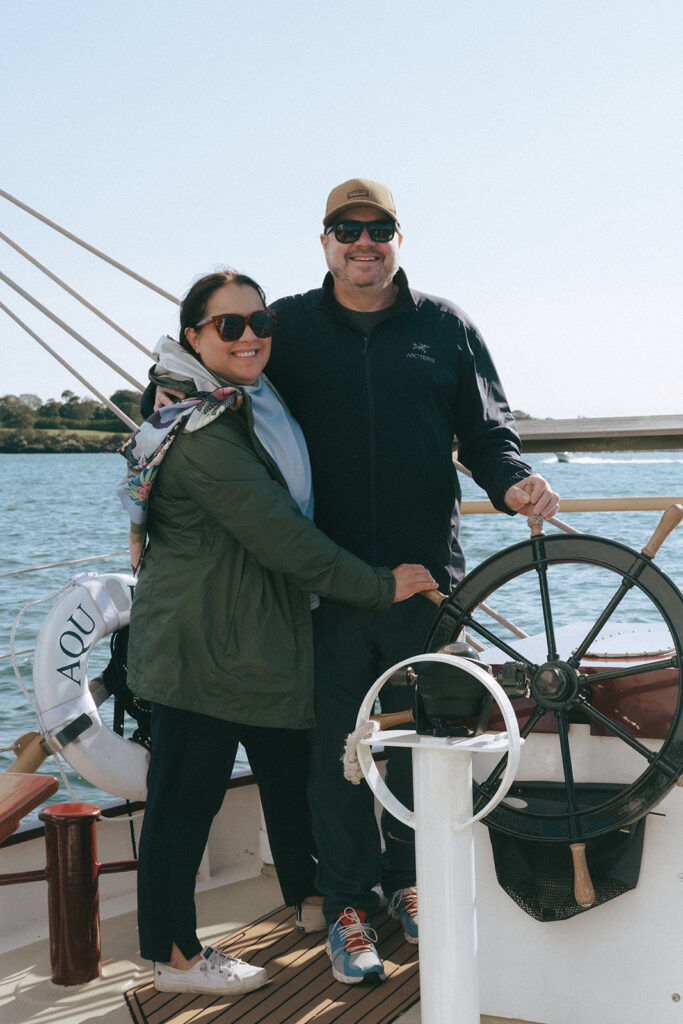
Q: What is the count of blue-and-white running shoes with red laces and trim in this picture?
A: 2